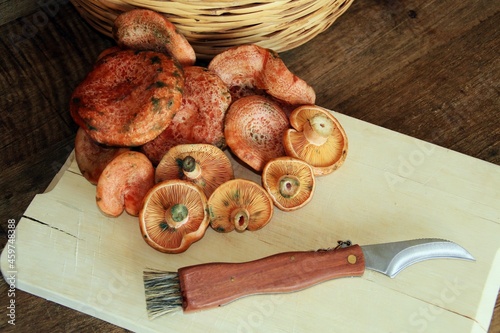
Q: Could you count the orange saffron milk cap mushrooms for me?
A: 12